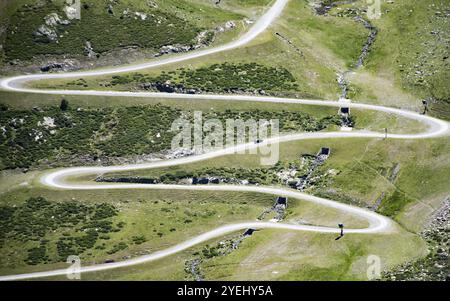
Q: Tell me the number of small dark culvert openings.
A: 4